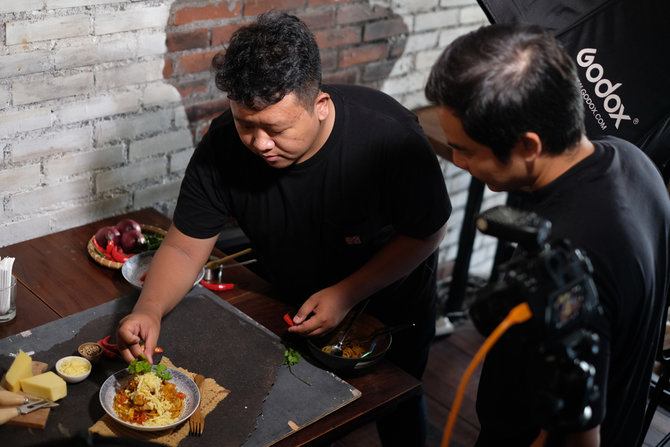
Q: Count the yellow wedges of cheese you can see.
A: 2